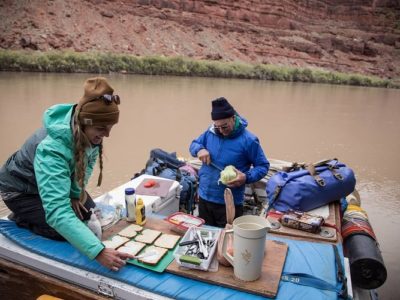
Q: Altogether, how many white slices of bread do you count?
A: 6